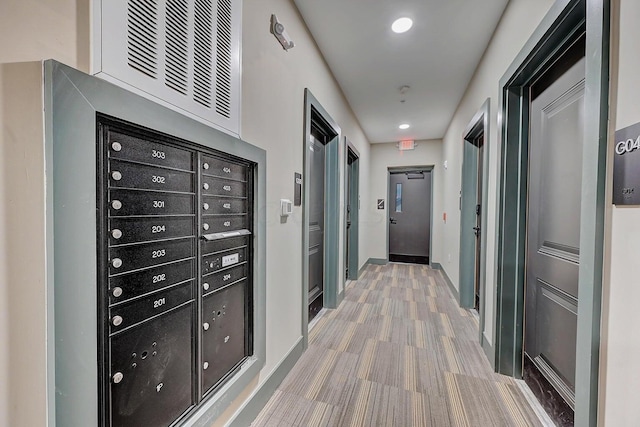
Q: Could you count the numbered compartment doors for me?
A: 12